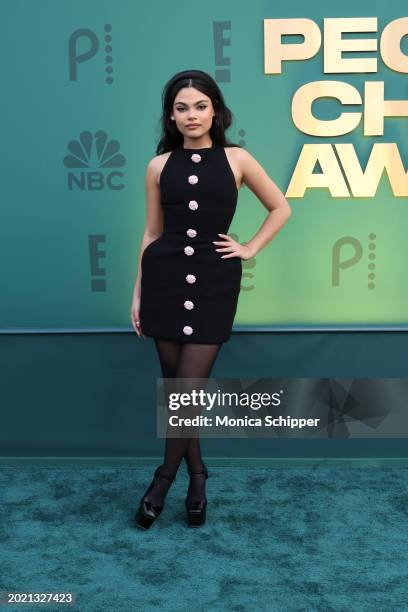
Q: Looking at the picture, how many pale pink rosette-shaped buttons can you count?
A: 8